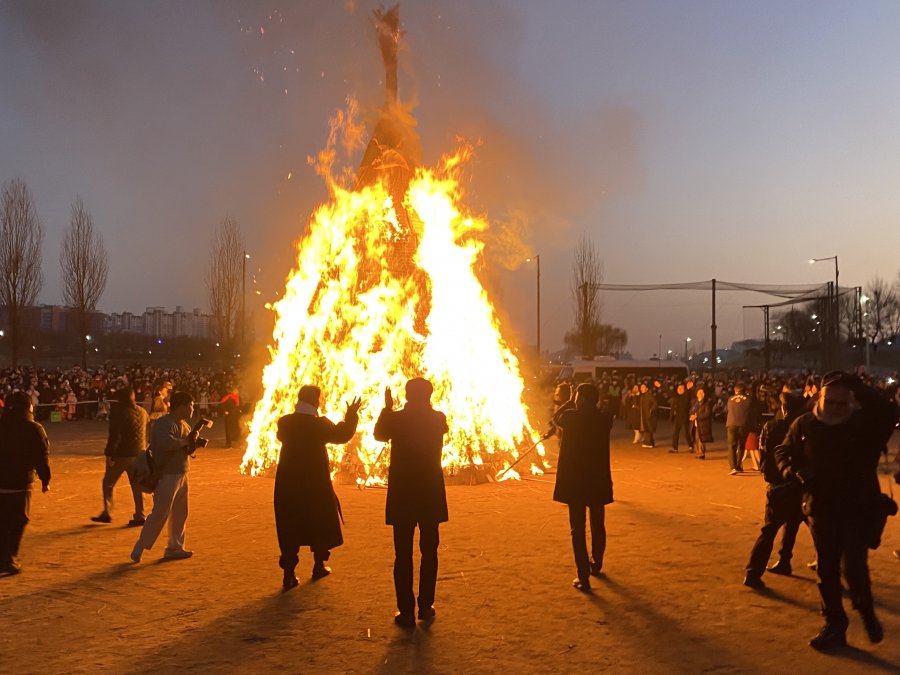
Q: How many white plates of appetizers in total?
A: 0